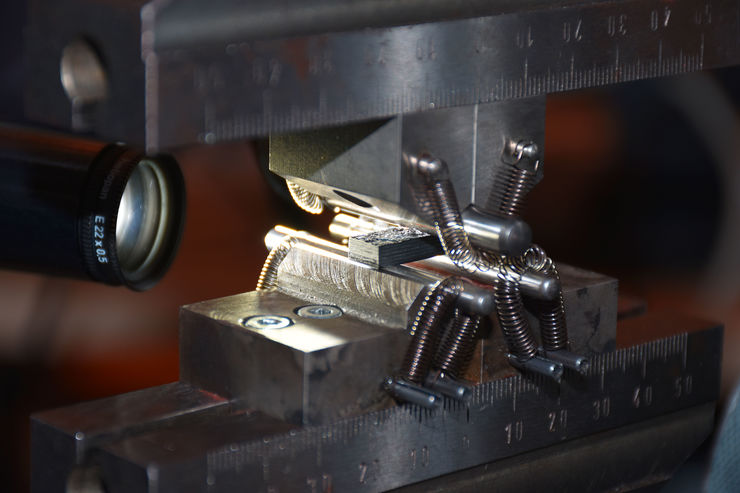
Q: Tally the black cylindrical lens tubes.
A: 1